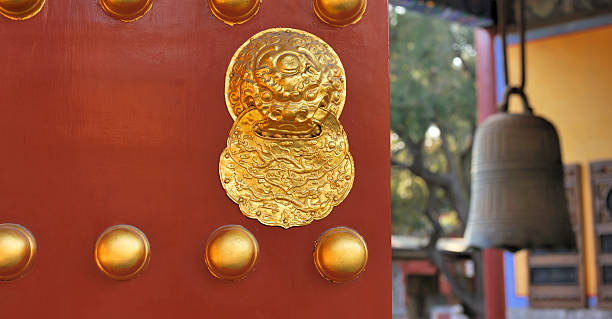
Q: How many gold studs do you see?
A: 8